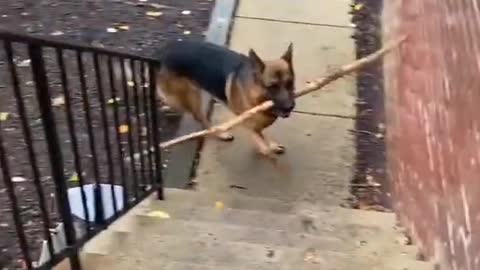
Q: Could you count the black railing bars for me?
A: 11